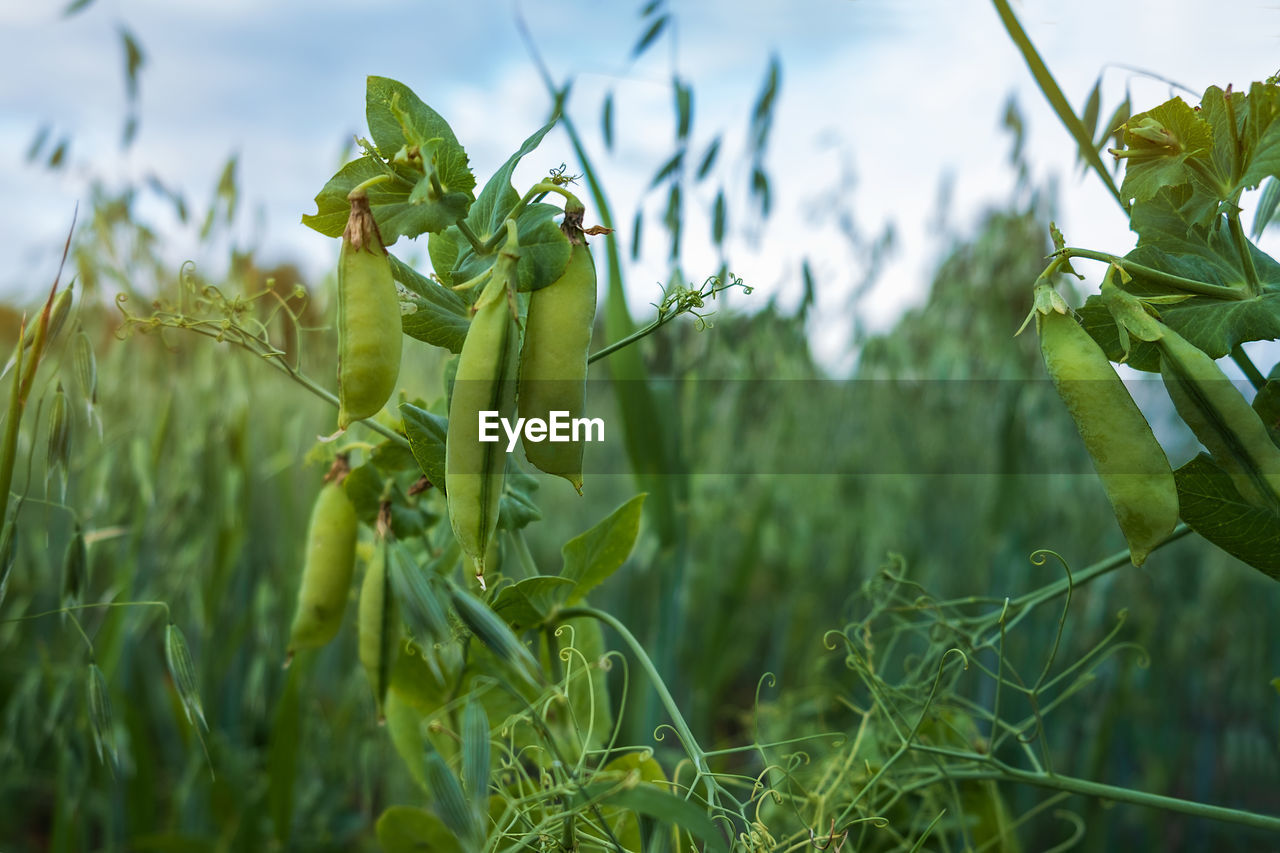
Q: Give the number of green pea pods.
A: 7